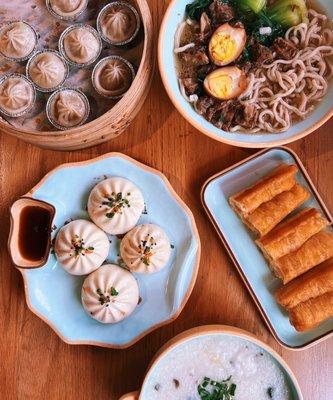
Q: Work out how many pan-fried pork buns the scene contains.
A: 4